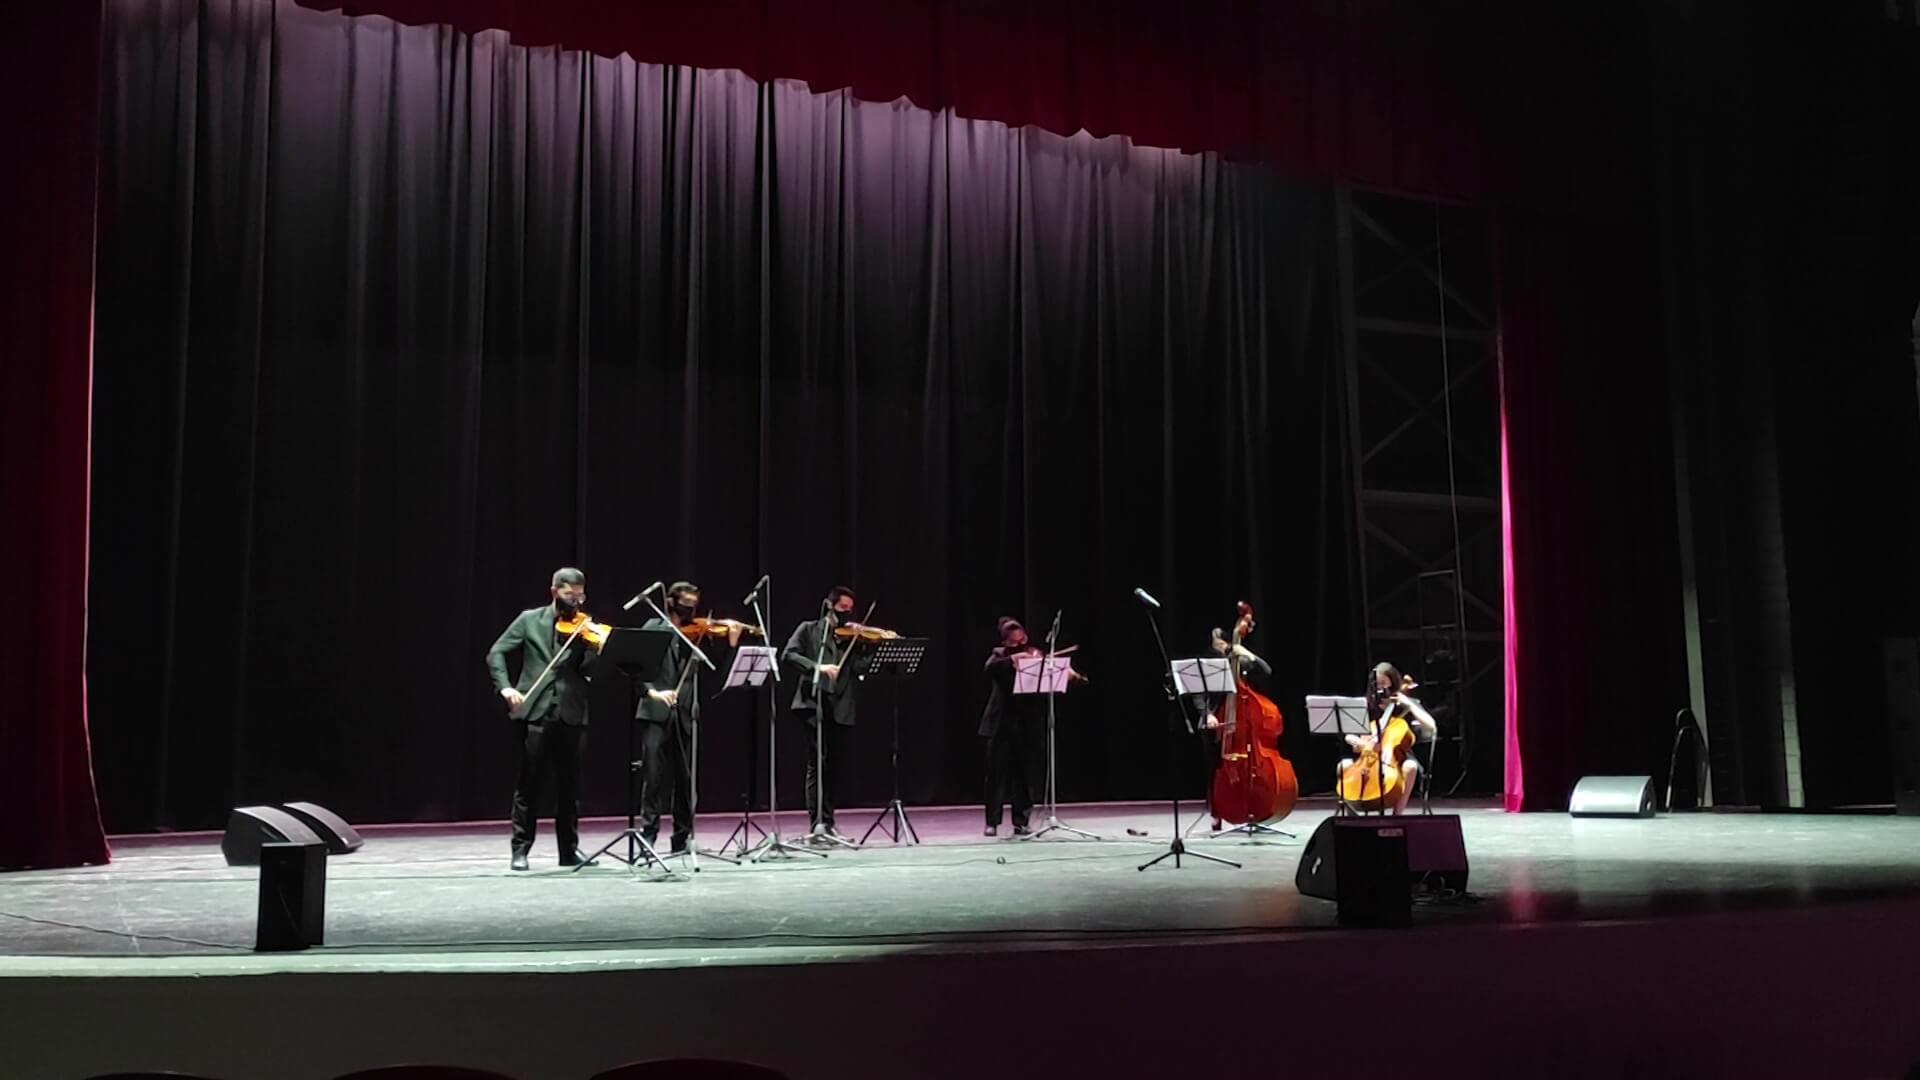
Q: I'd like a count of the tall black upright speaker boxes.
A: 2